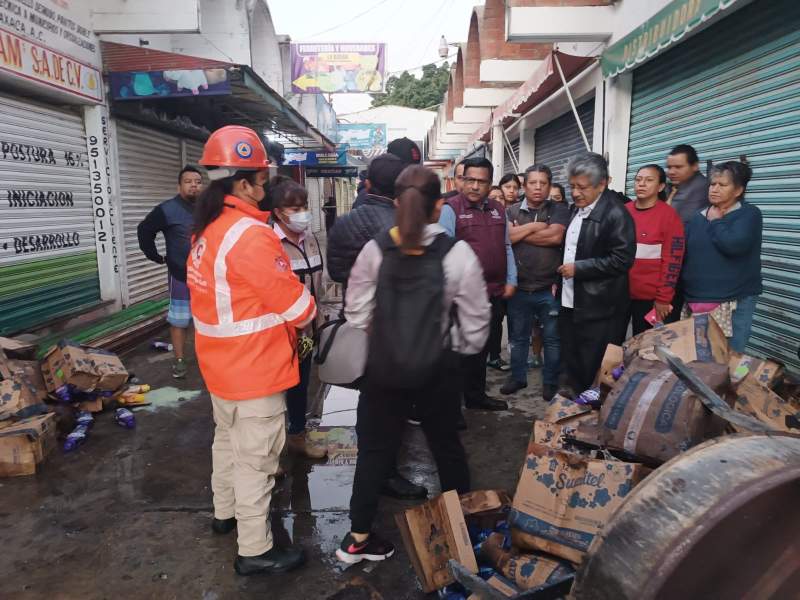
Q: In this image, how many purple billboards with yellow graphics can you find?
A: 1